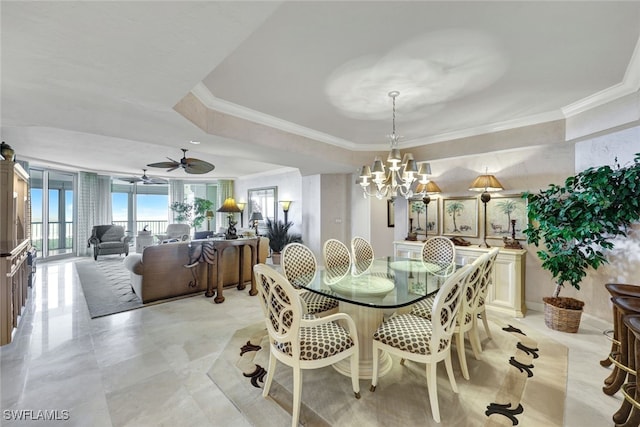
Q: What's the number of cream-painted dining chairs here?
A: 8